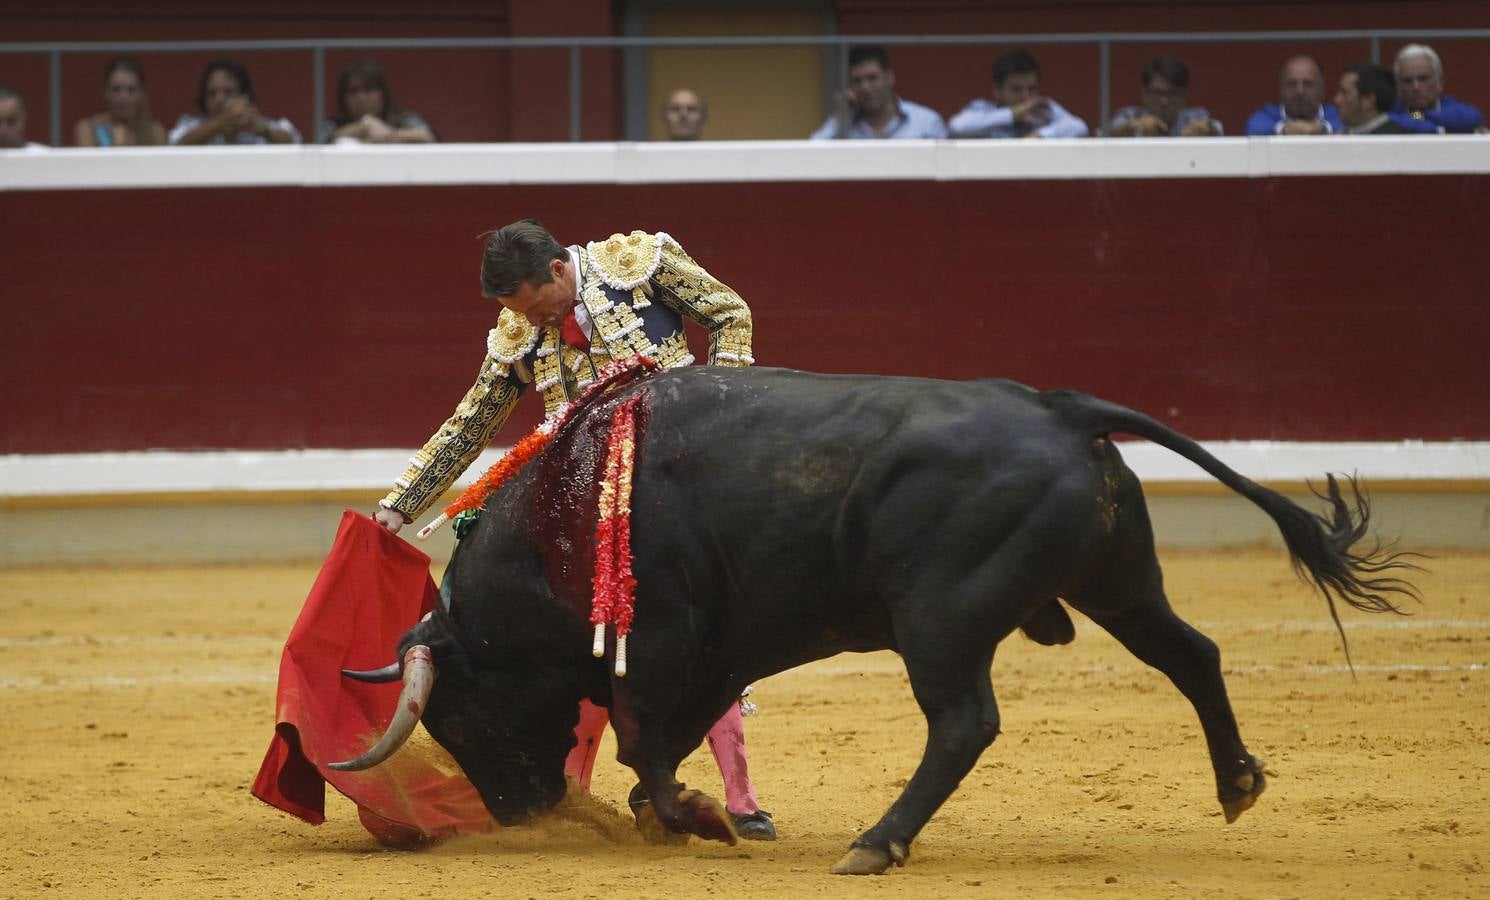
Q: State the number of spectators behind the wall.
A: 11